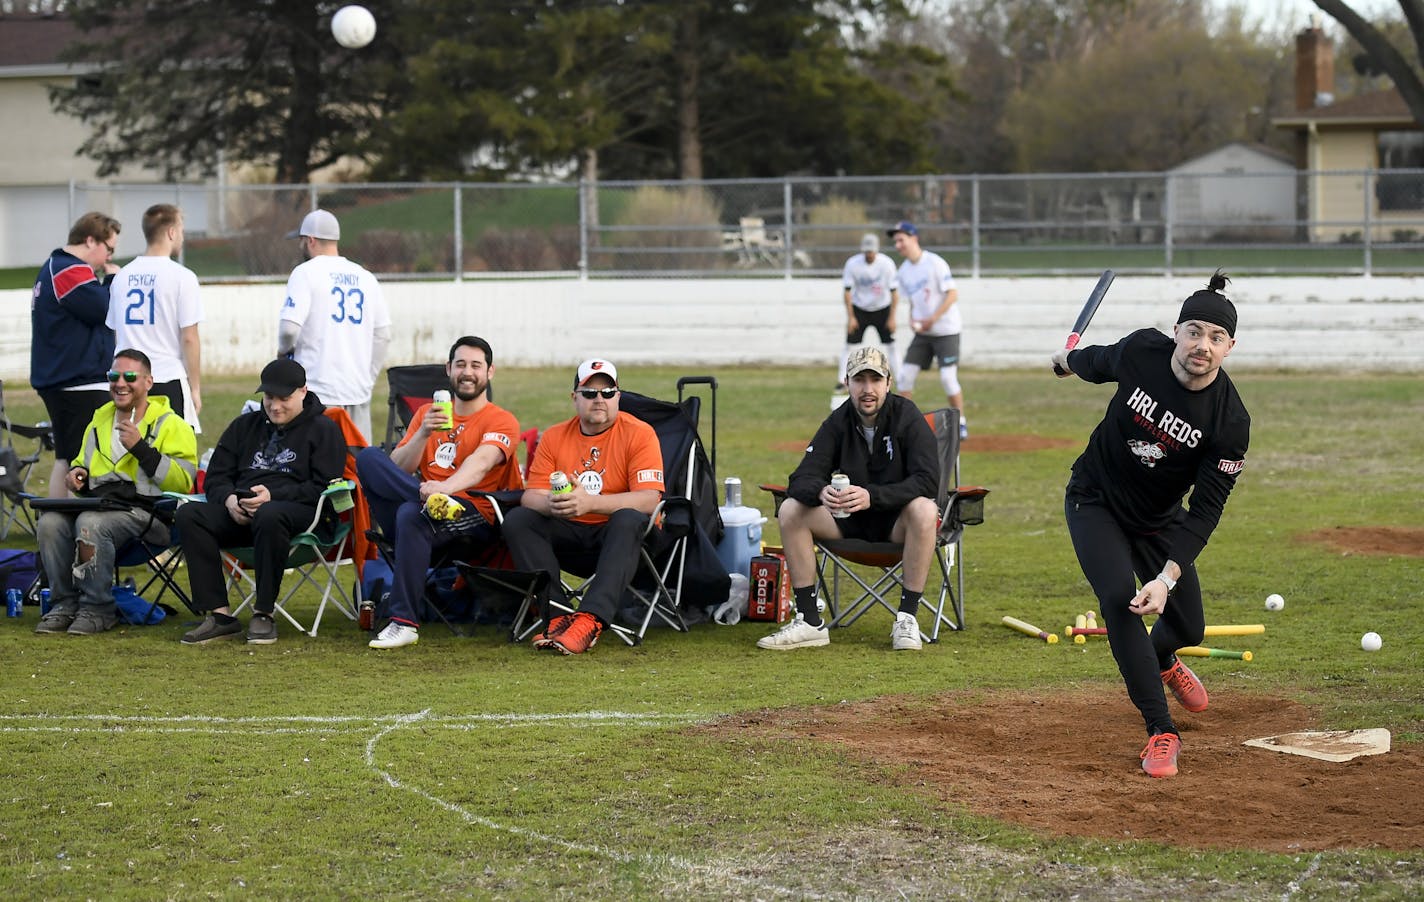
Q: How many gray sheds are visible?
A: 1